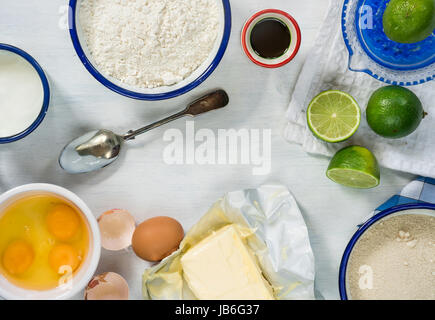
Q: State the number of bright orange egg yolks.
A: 3